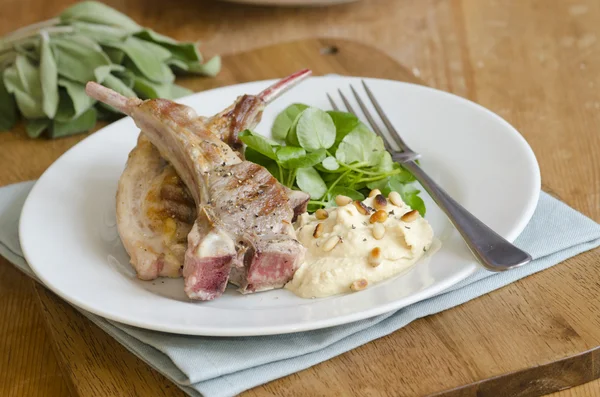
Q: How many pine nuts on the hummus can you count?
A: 13